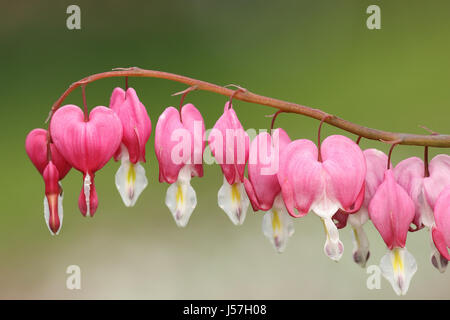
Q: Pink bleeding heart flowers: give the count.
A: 11